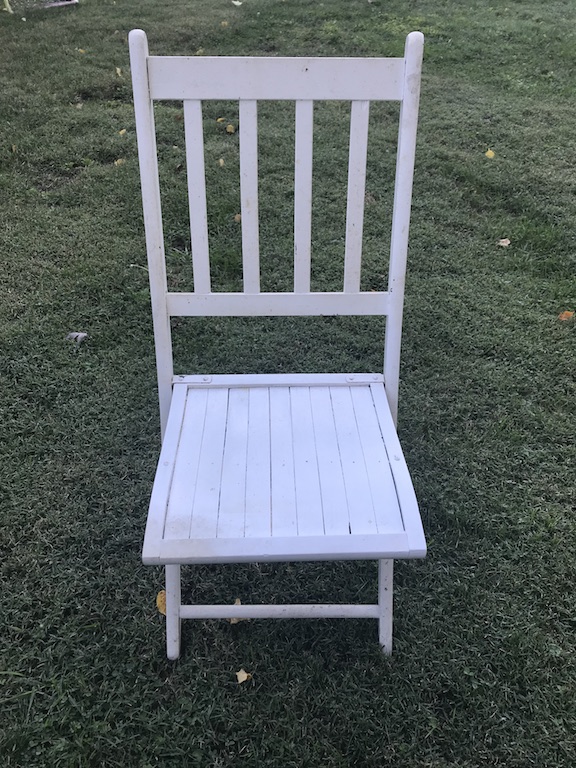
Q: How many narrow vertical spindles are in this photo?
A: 4